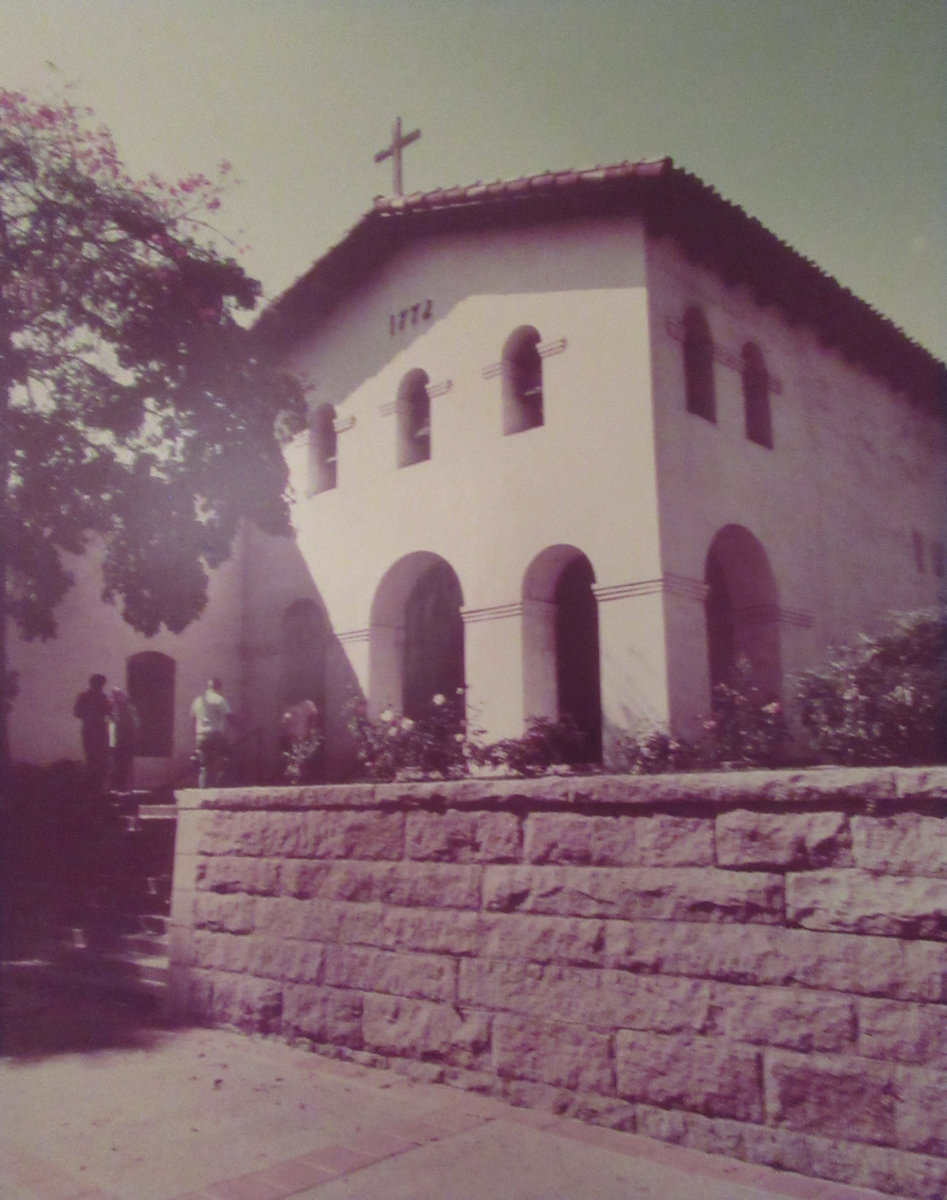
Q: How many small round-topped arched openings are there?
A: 5